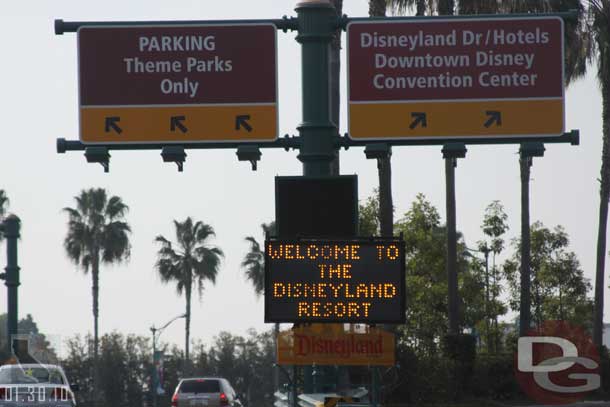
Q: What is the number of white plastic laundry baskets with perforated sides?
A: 0